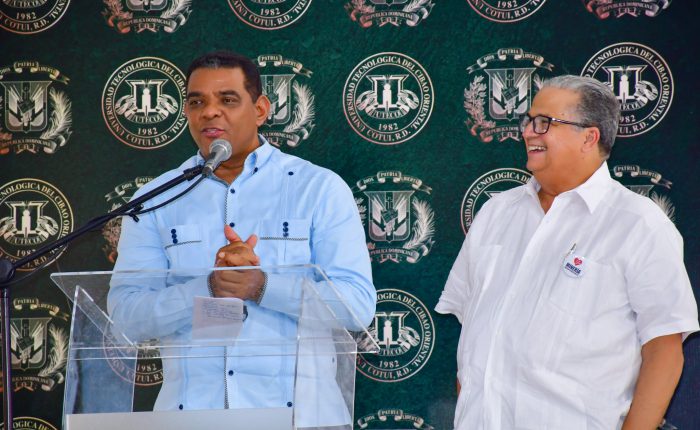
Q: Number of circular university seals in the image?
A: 11